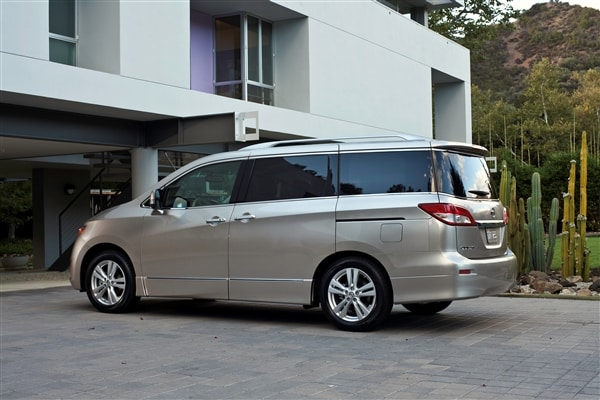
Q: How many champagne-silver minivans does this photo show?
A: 1